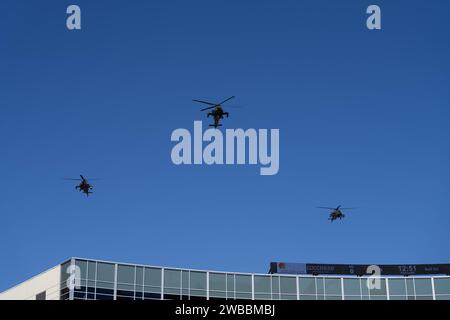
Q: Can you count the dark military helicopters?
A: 3